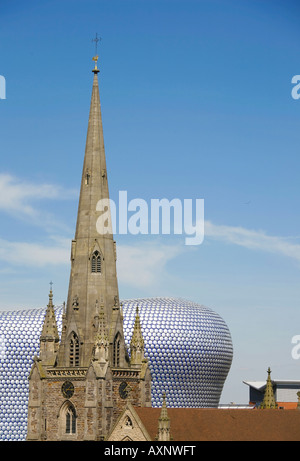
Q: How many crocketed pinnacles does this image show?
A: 5